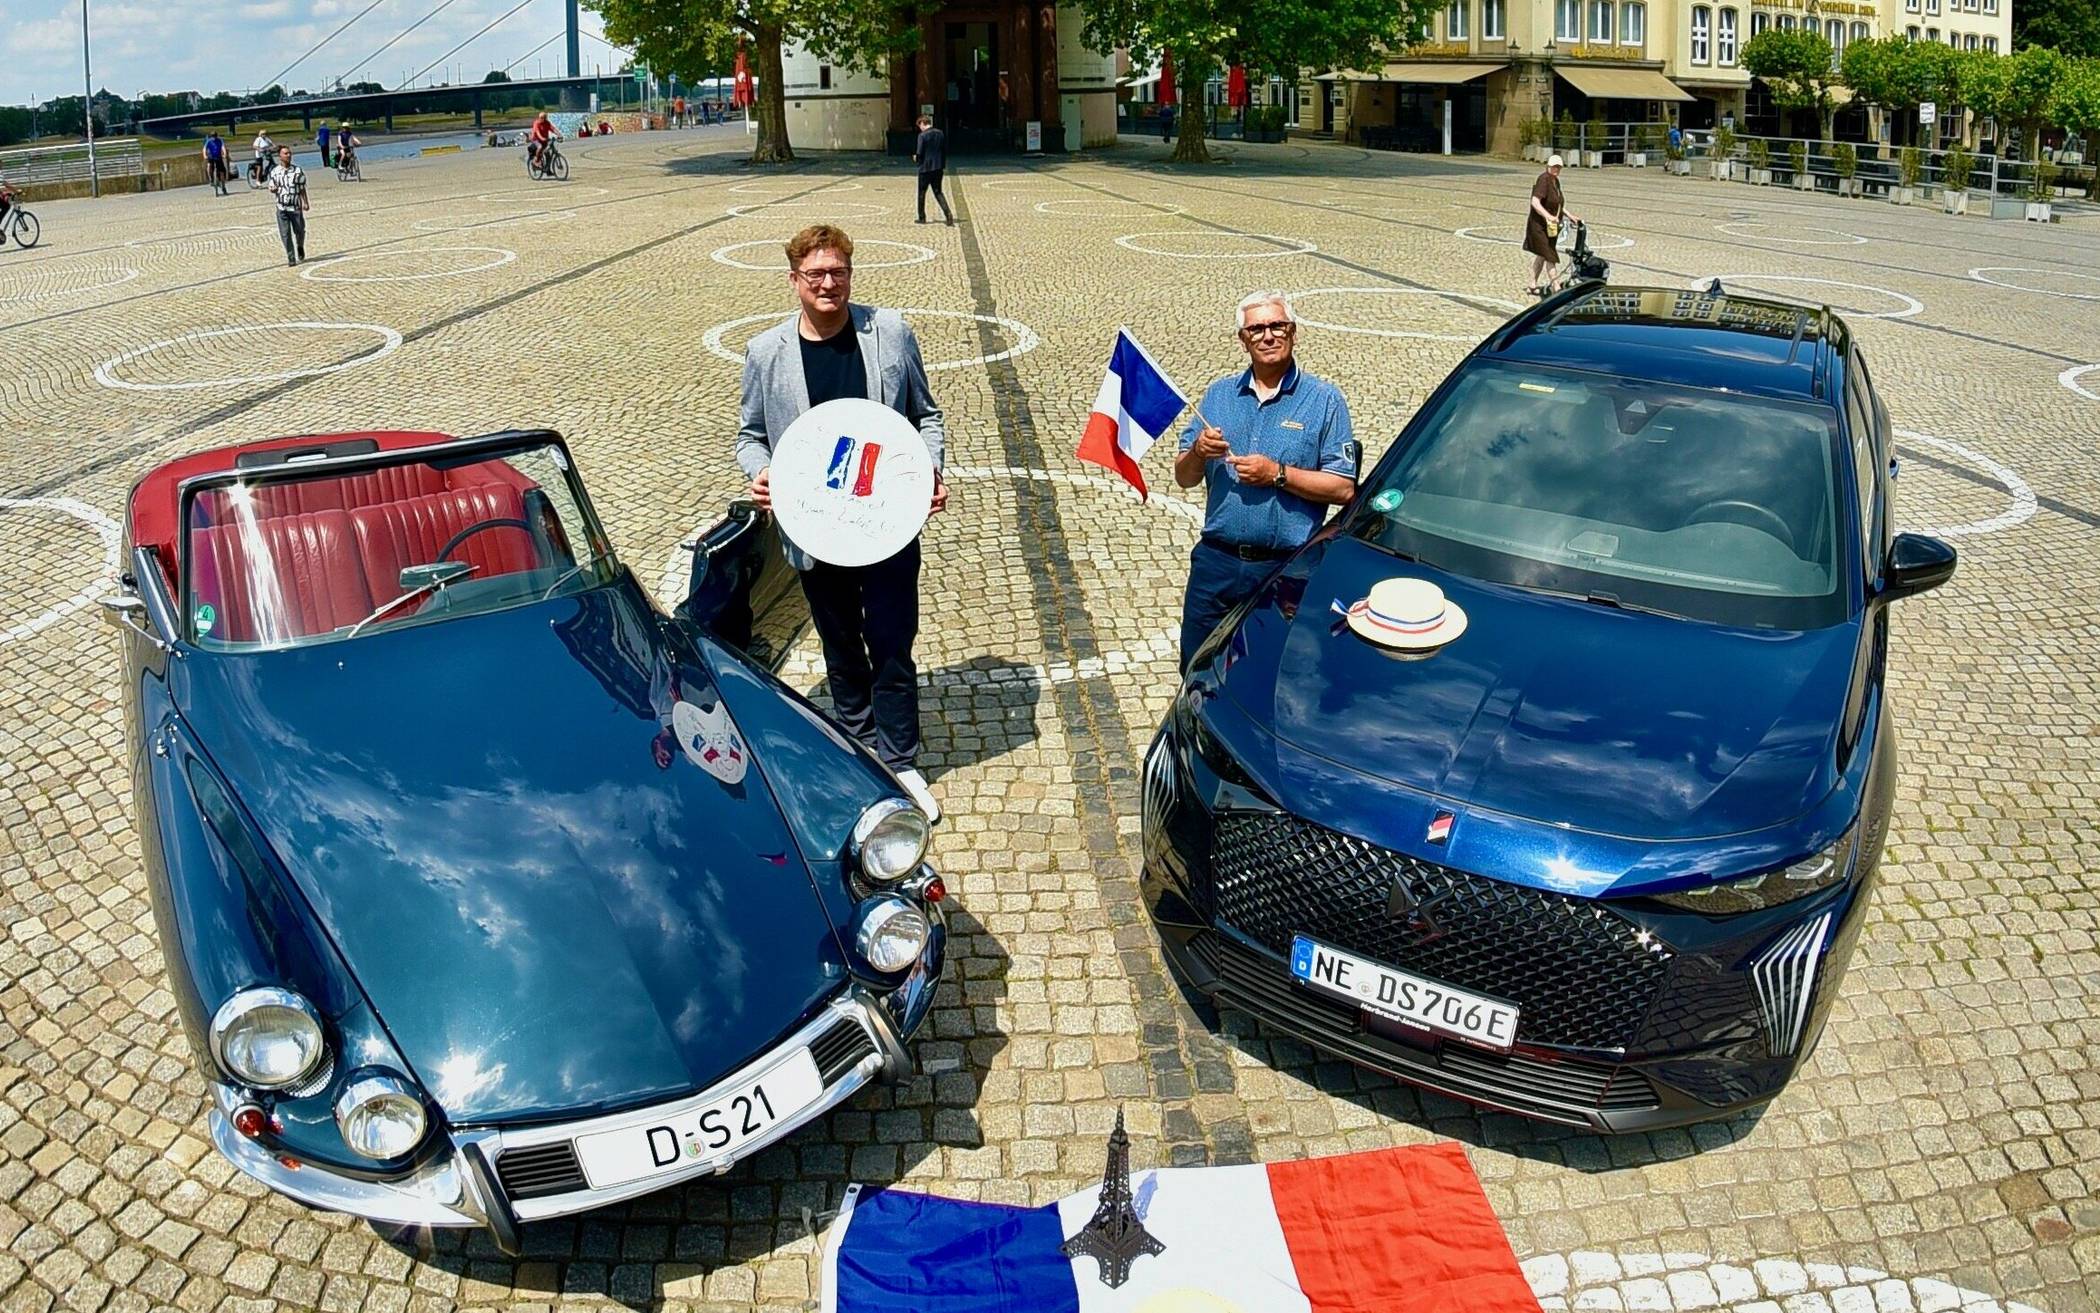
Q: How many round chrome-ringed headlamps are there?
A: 4